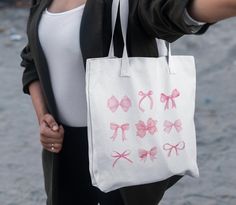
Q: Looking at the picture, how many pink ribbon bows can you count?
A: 9